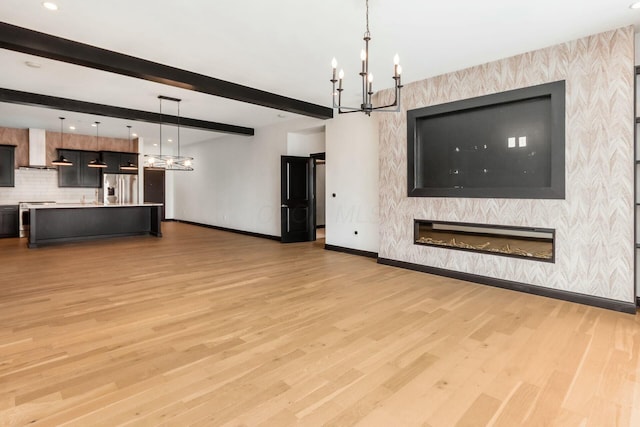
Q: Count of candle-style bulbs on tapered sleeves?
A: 6